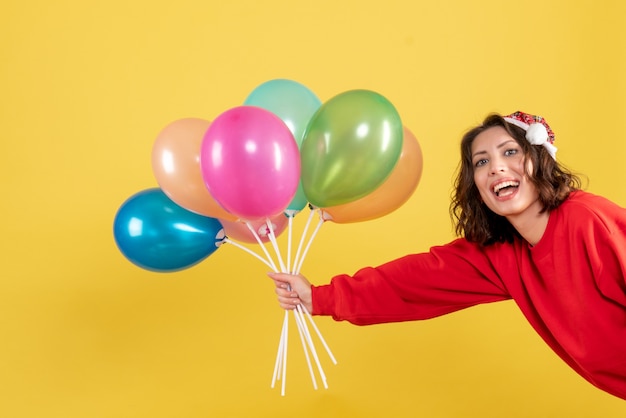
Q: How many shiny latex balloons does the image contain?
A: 7